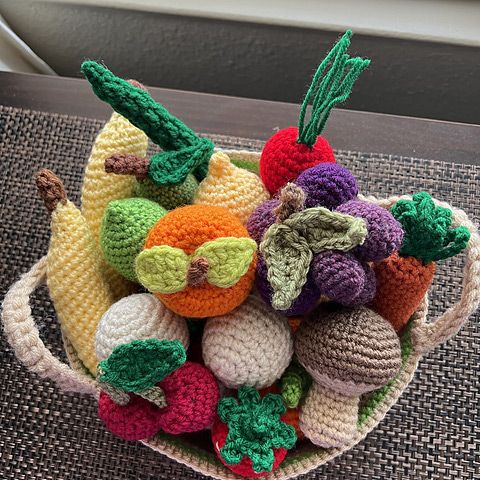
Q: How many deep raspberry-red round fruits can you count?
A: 2